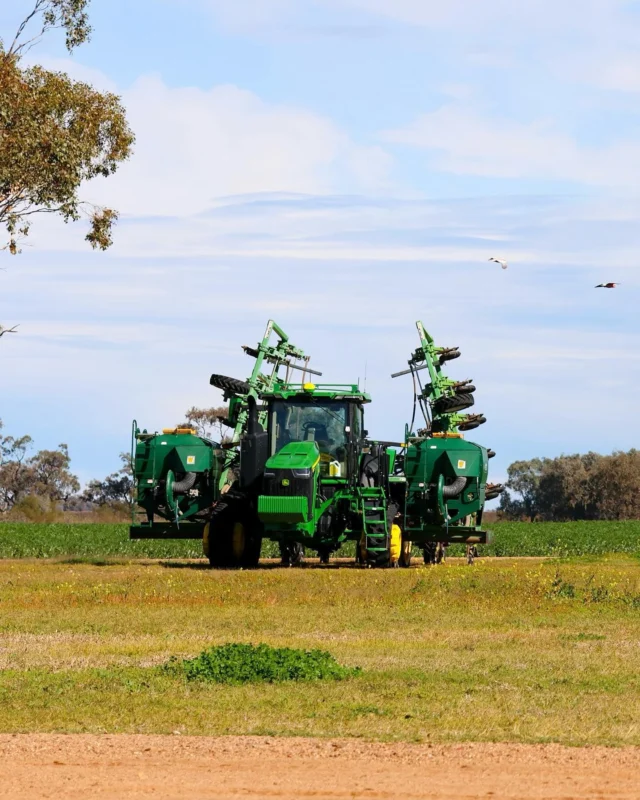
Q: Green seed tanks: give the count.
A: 2